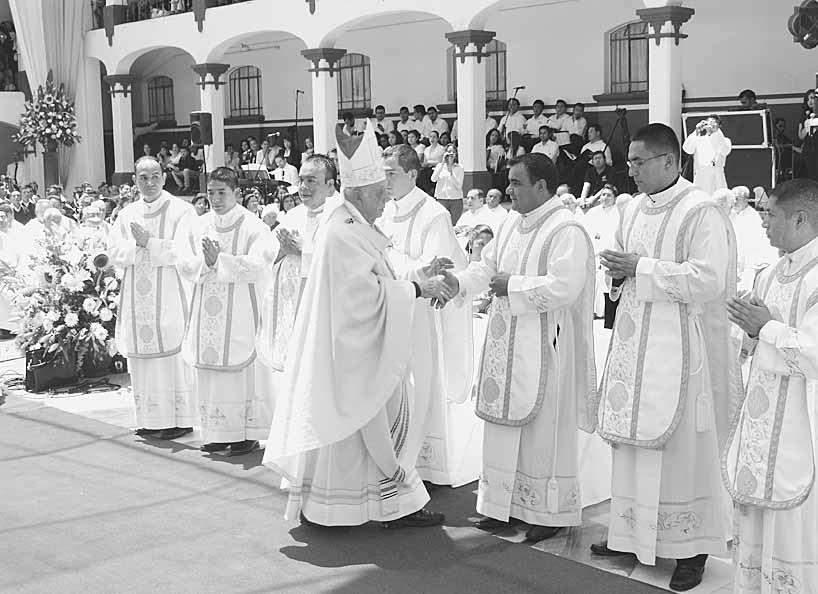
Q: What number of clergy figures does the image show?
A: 8